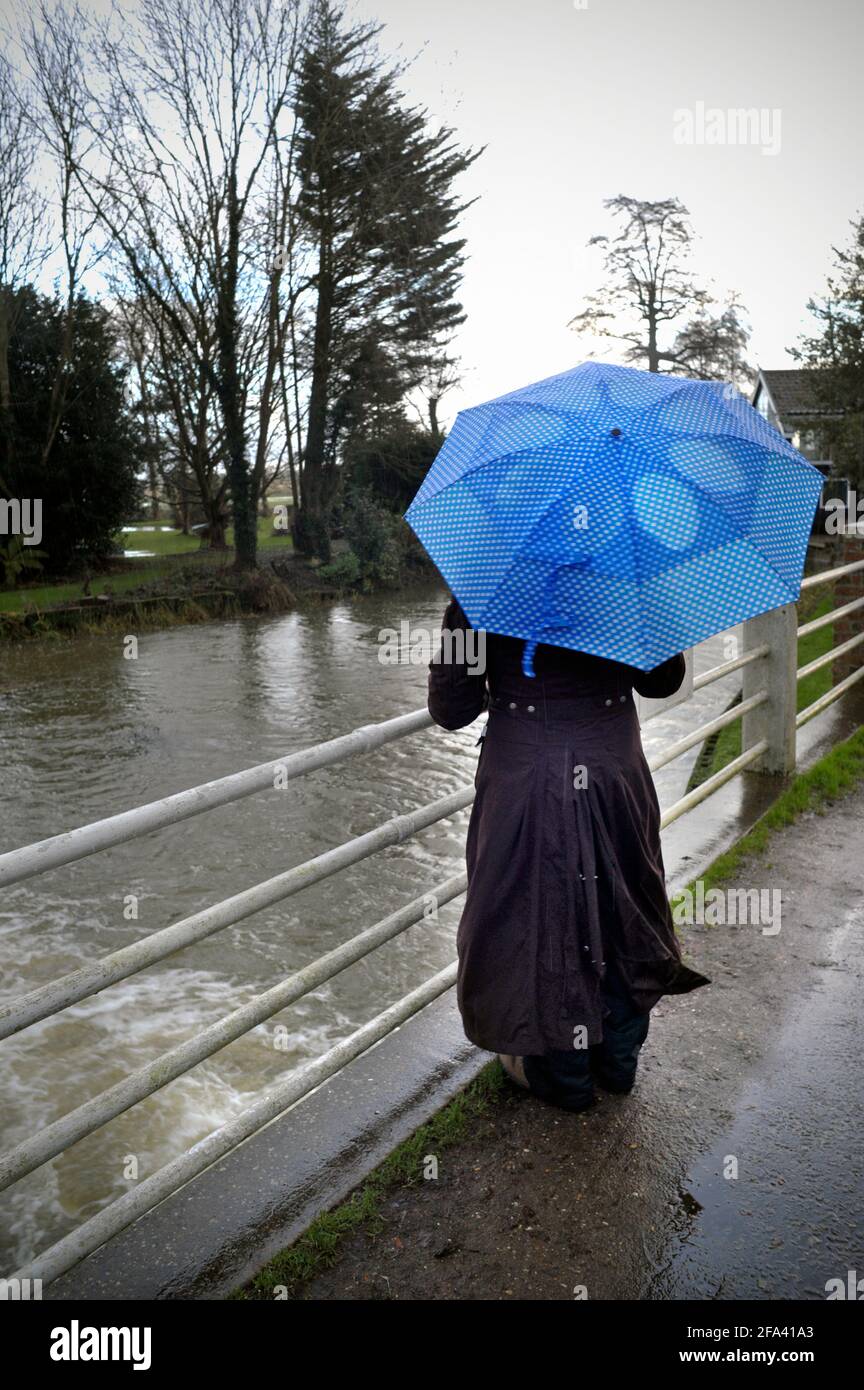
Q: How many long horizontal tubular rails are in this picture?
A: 4